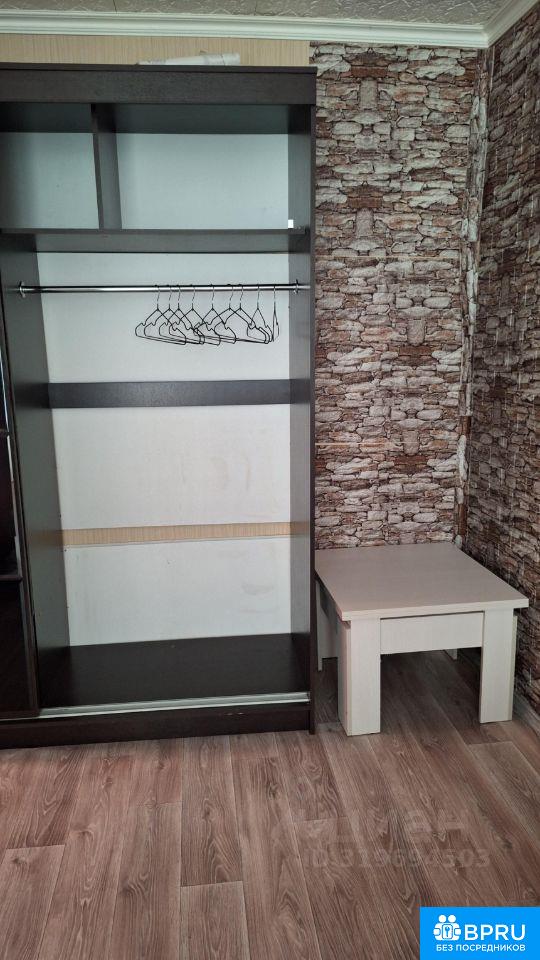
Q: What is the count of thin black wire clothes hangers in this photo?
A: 9